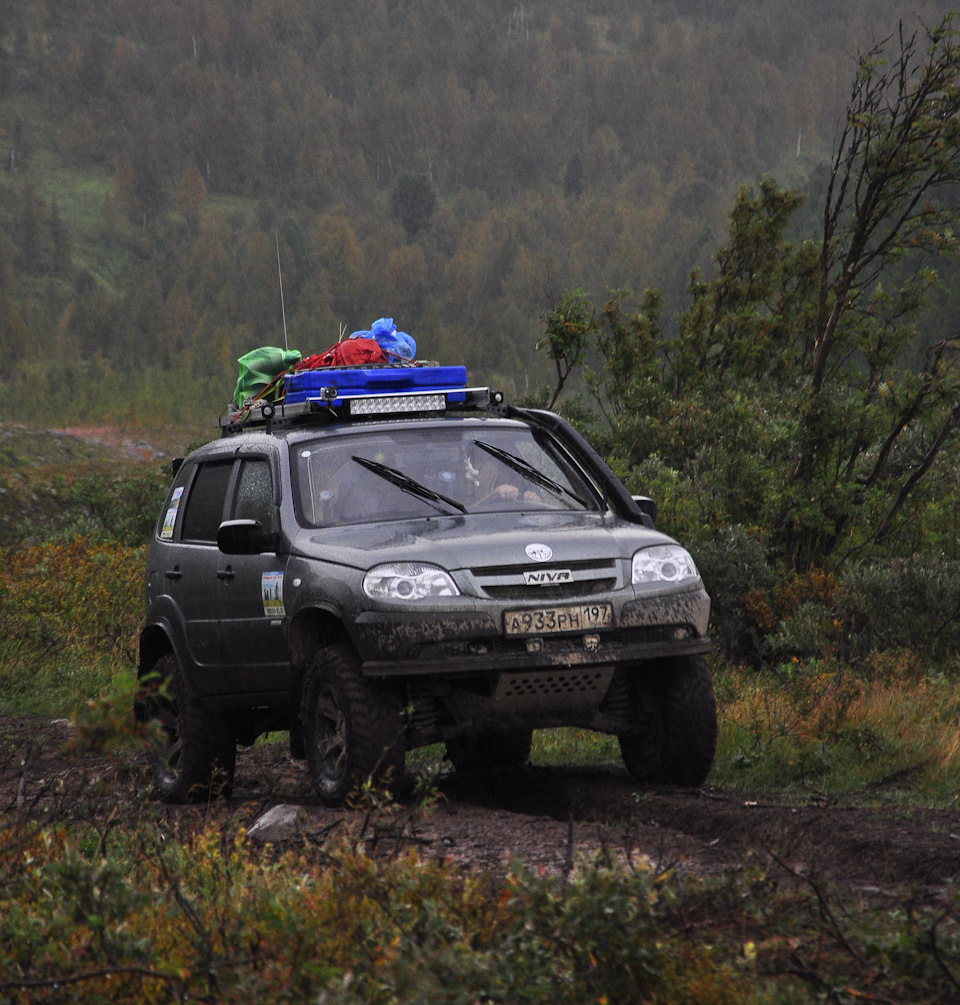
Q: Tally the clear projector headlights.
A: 2